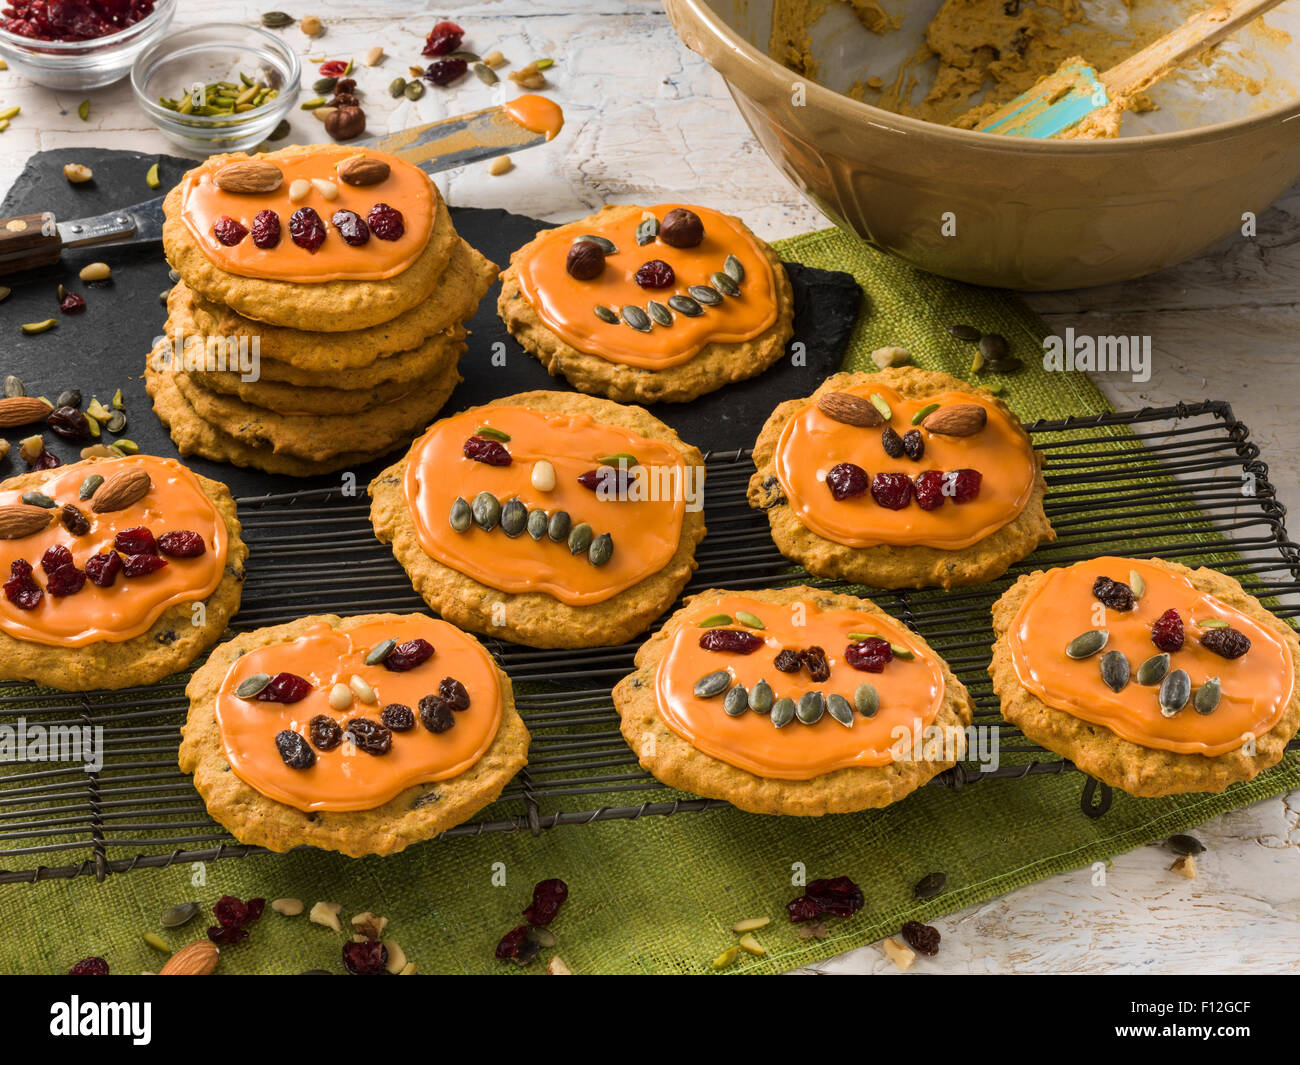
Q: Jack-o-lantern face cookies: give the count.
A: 8